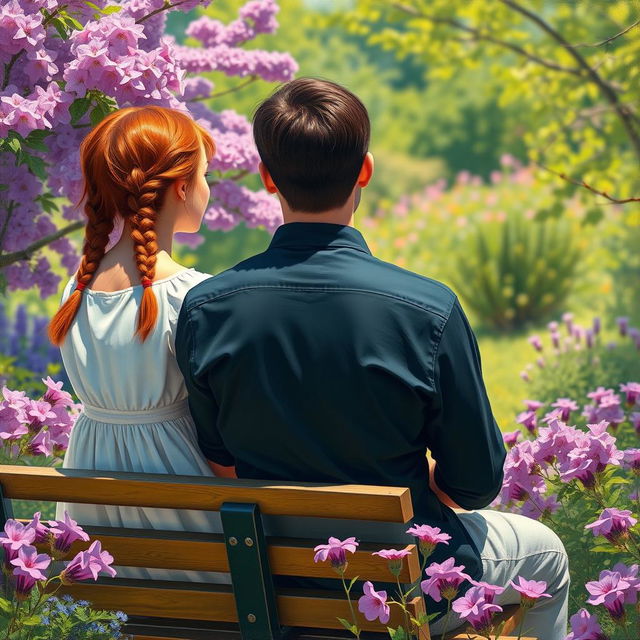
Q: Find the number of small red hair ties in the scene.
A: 2